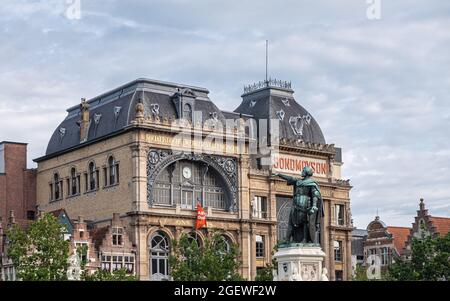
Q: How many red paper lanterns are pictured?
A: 0